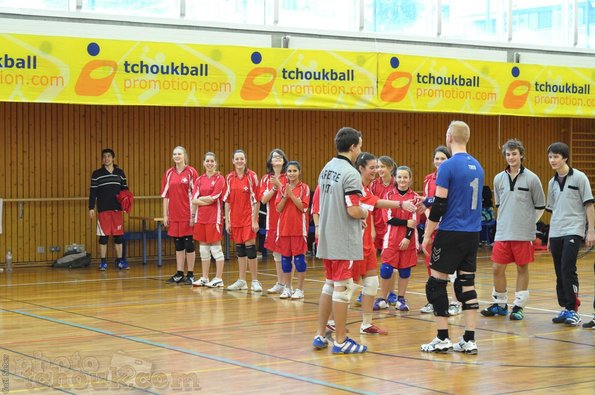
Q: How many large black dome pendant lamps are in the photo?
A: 0